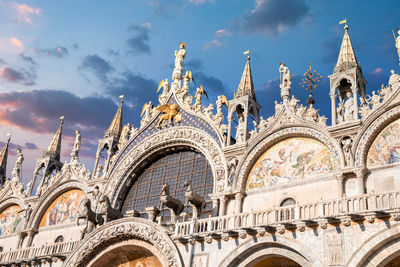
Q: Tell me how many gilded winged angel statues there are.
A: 6